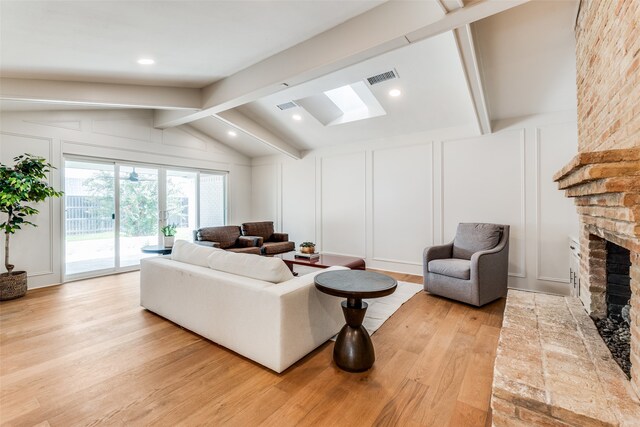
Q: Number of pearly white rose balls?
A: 0